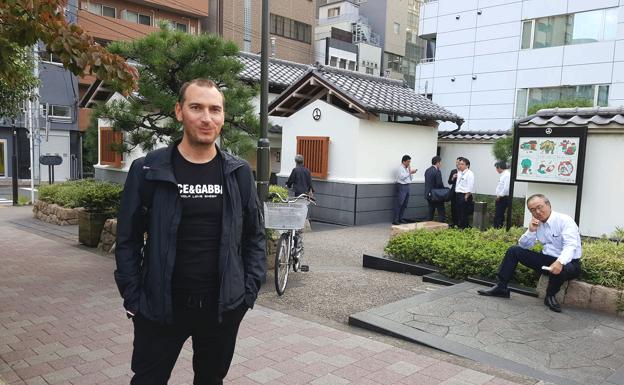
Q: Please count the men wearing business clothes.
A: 6